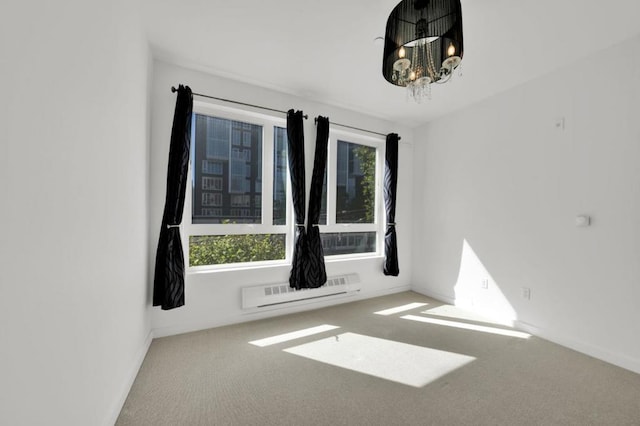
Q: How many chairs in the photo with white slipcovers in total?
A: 0